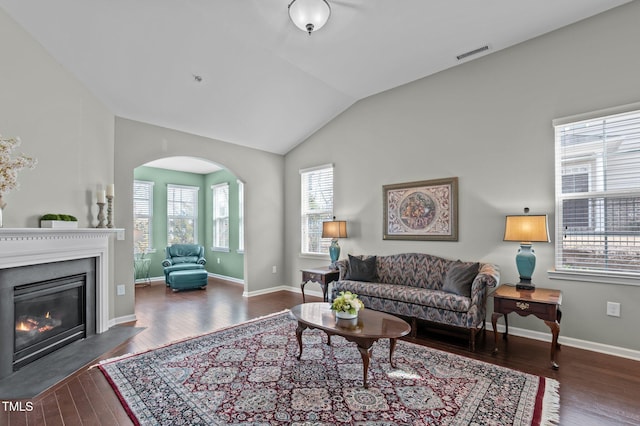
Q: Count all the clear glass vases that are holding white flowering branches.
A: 0